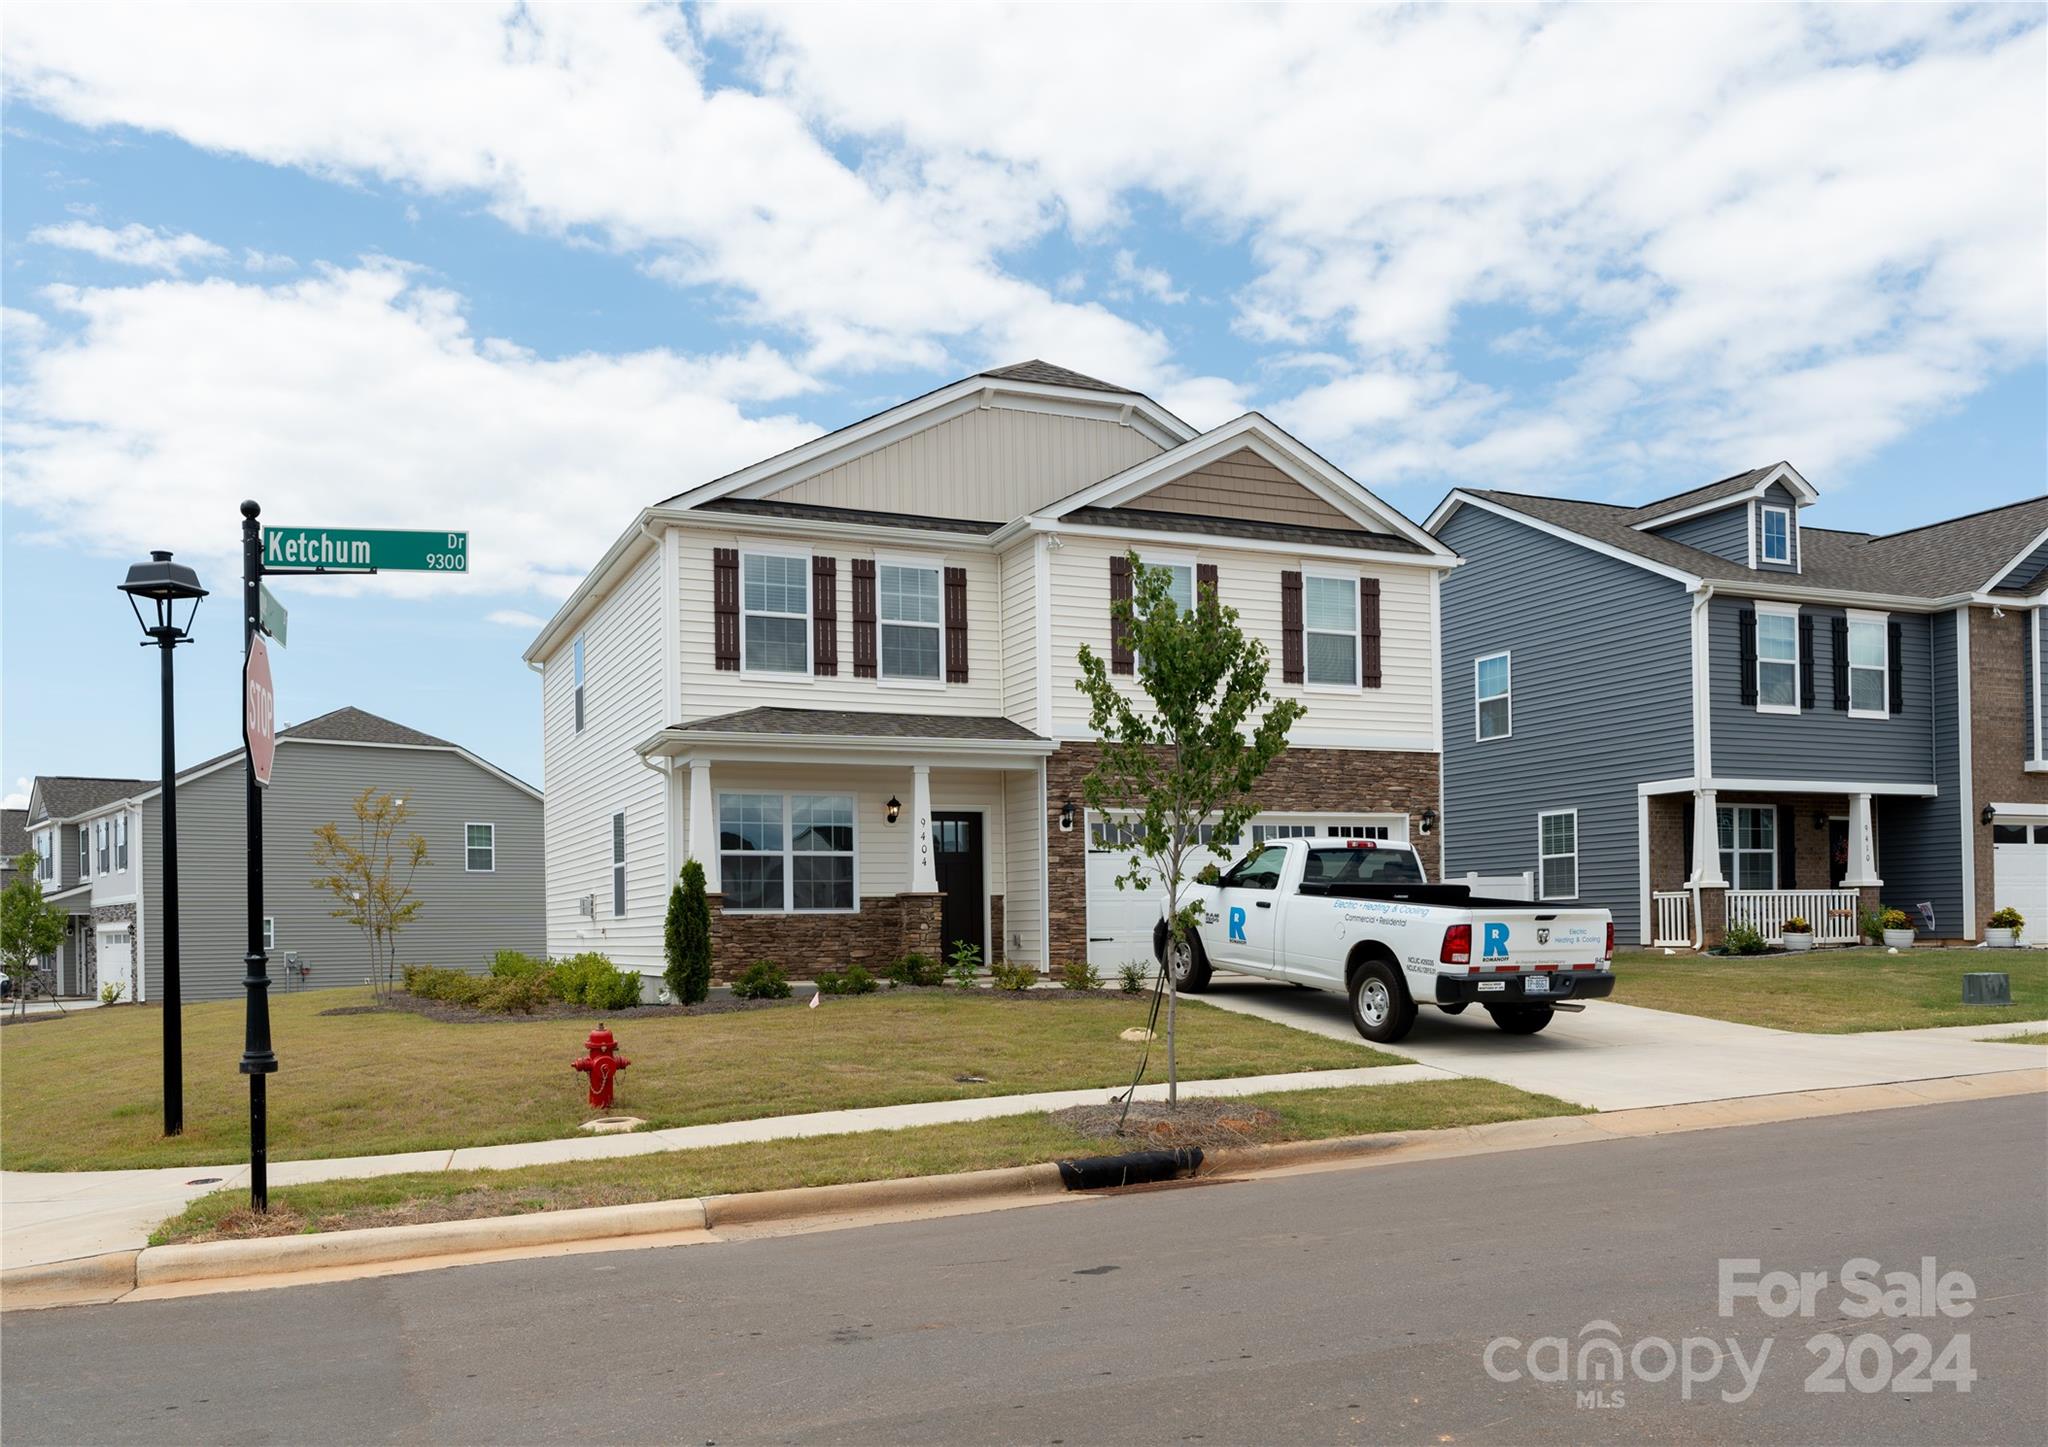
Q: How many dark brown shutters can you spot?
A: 8